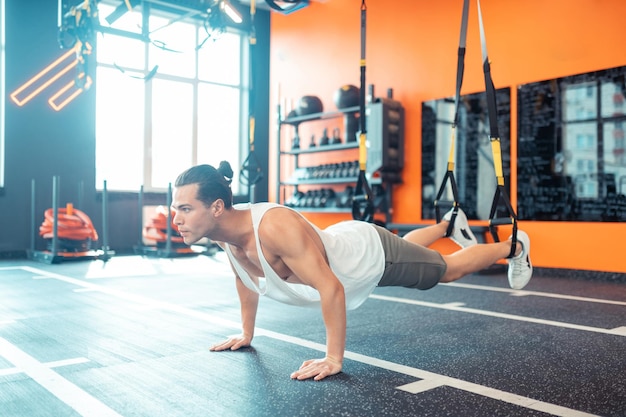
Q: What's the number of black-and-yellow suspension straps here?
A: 4